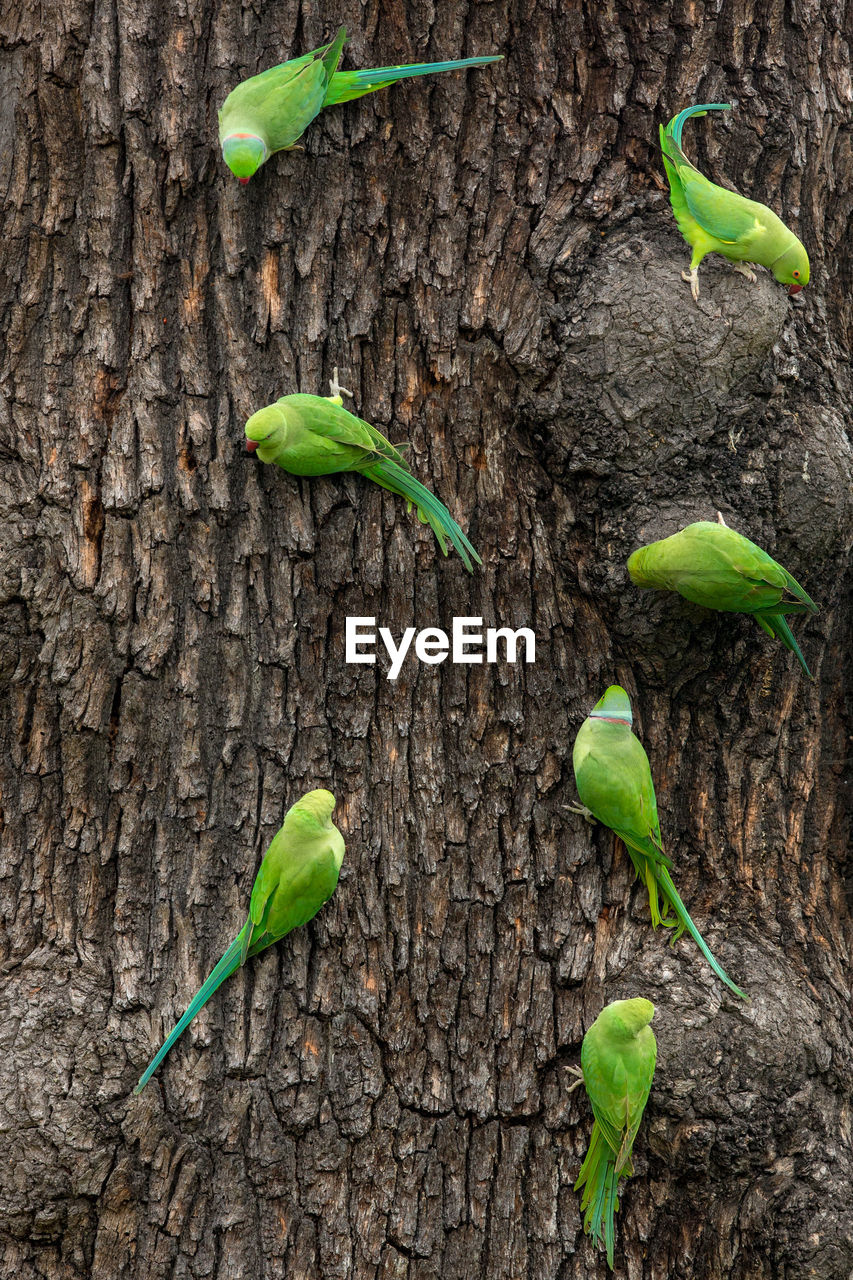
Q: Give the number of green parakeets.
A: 7